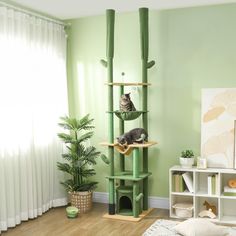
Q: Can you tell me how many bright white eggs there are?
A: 0